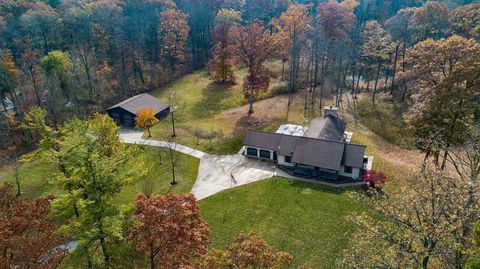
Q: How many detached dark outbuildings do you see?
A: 1